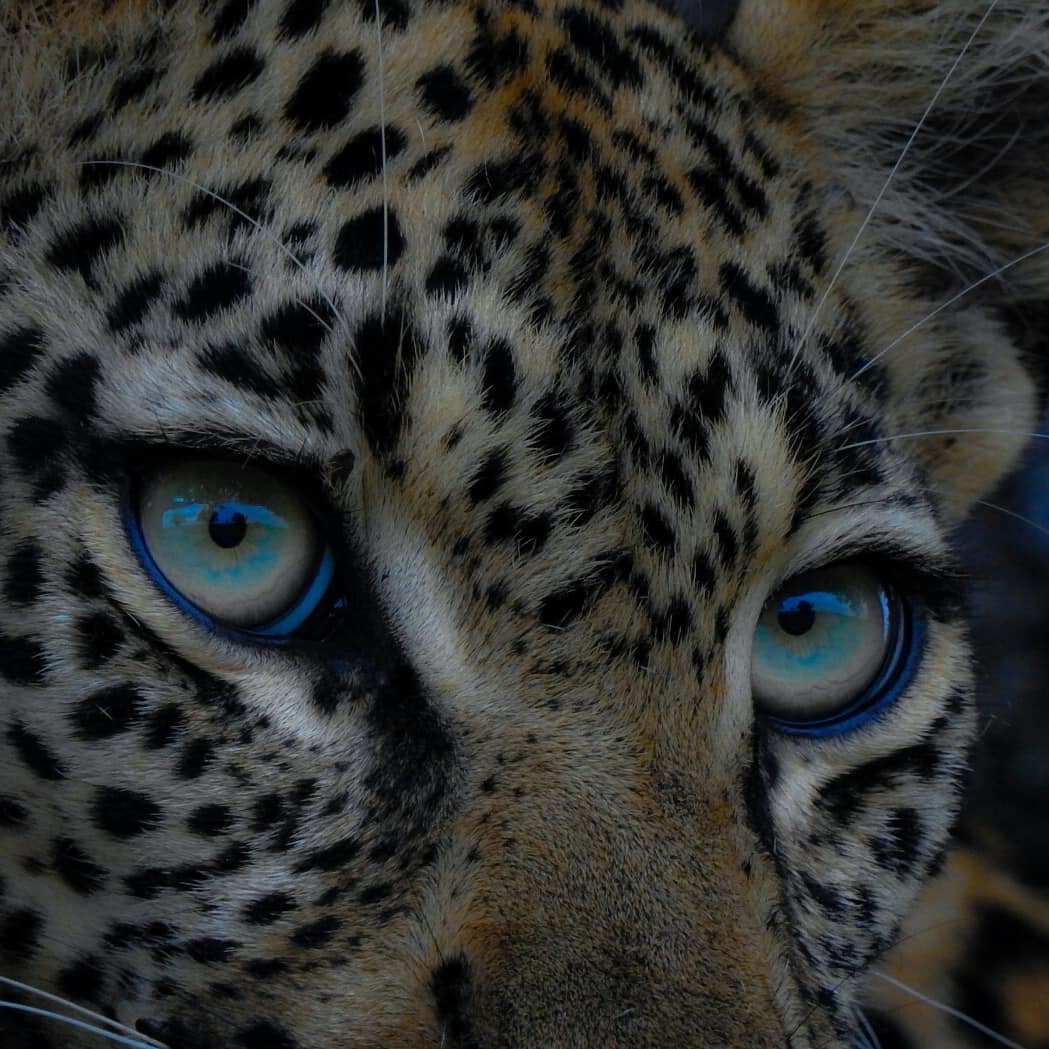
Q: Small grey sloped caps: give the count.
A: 0